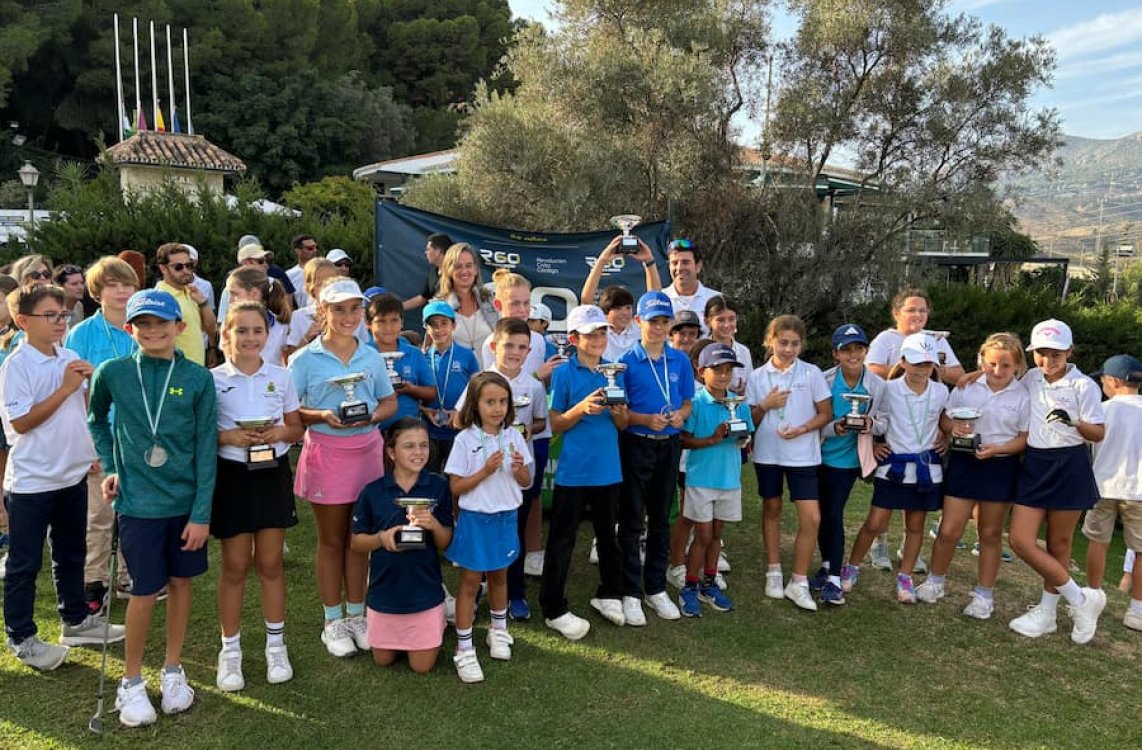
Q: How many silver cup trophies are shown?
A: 12